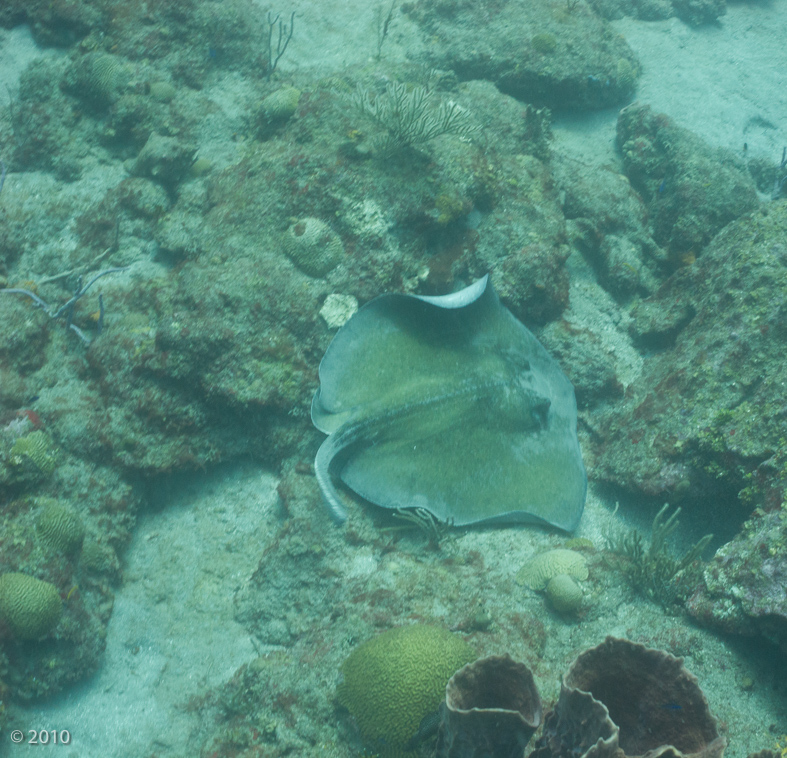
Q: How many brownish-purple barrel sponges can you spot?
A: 2